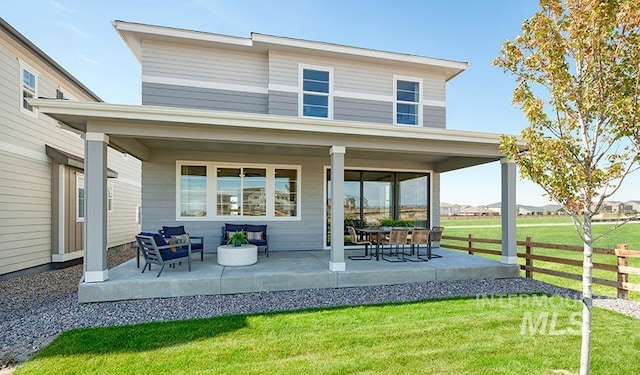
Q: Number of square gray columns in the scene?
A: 3